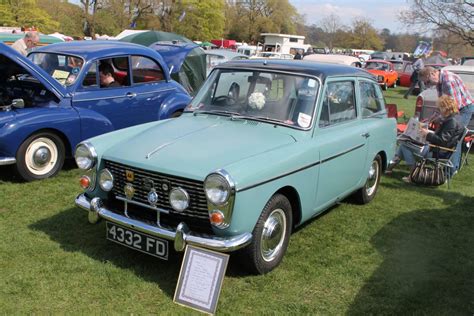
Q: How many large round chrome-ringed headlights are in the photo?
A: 2